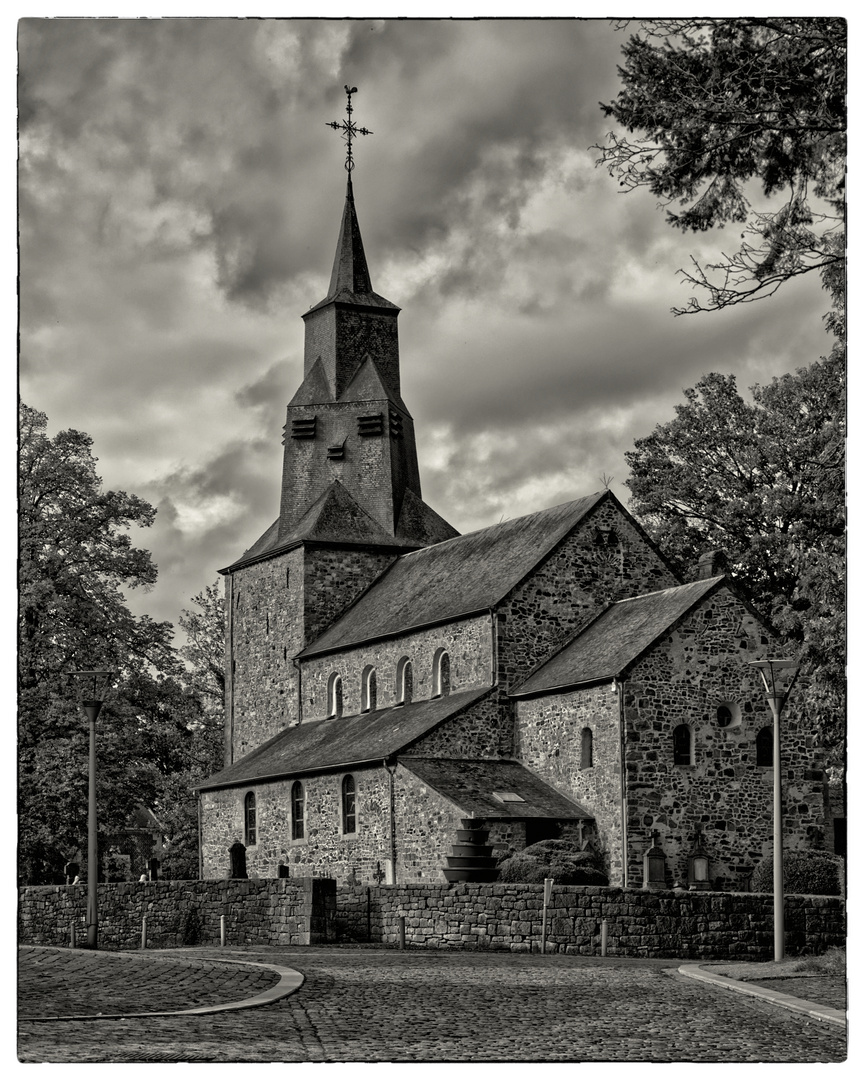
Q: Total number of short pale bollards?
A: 5